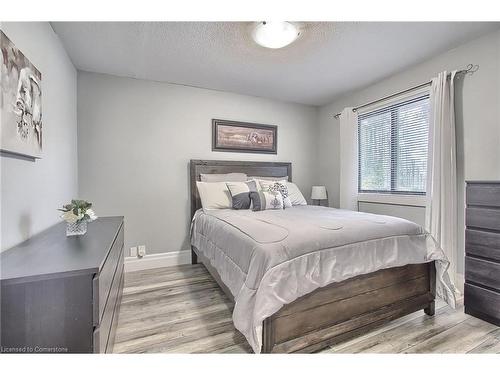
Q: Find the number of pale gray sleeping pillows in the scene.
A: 2